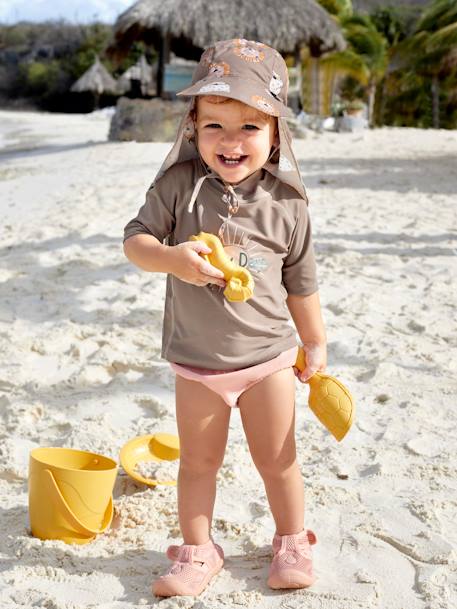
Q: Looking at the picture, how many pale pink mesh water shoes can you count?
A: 2